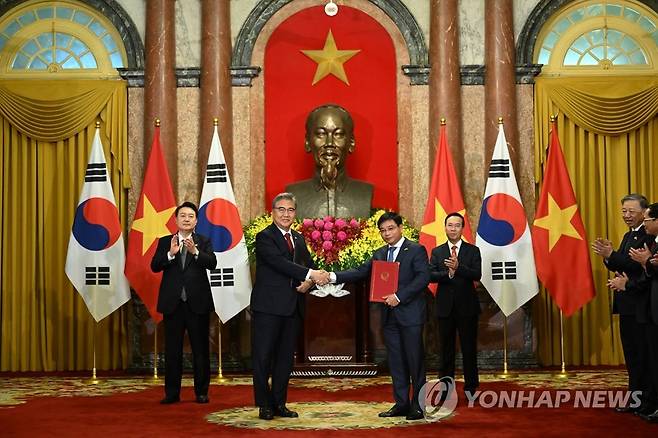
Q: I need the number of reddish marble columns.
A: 4